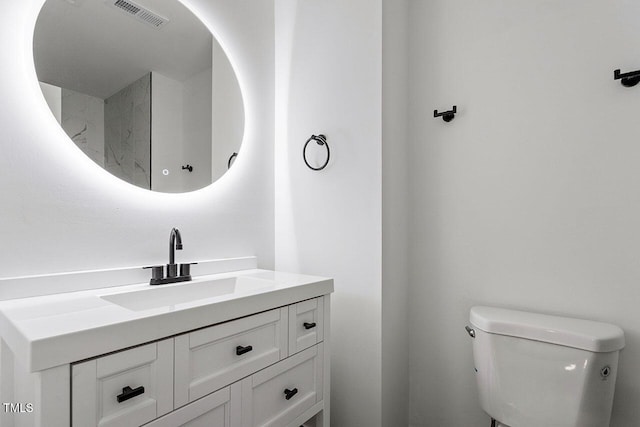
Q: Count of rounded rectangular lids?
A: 1